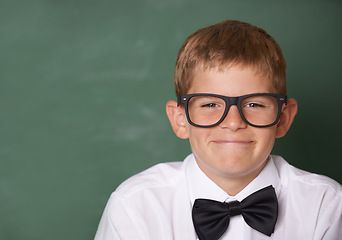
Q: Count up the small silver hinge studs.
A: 2